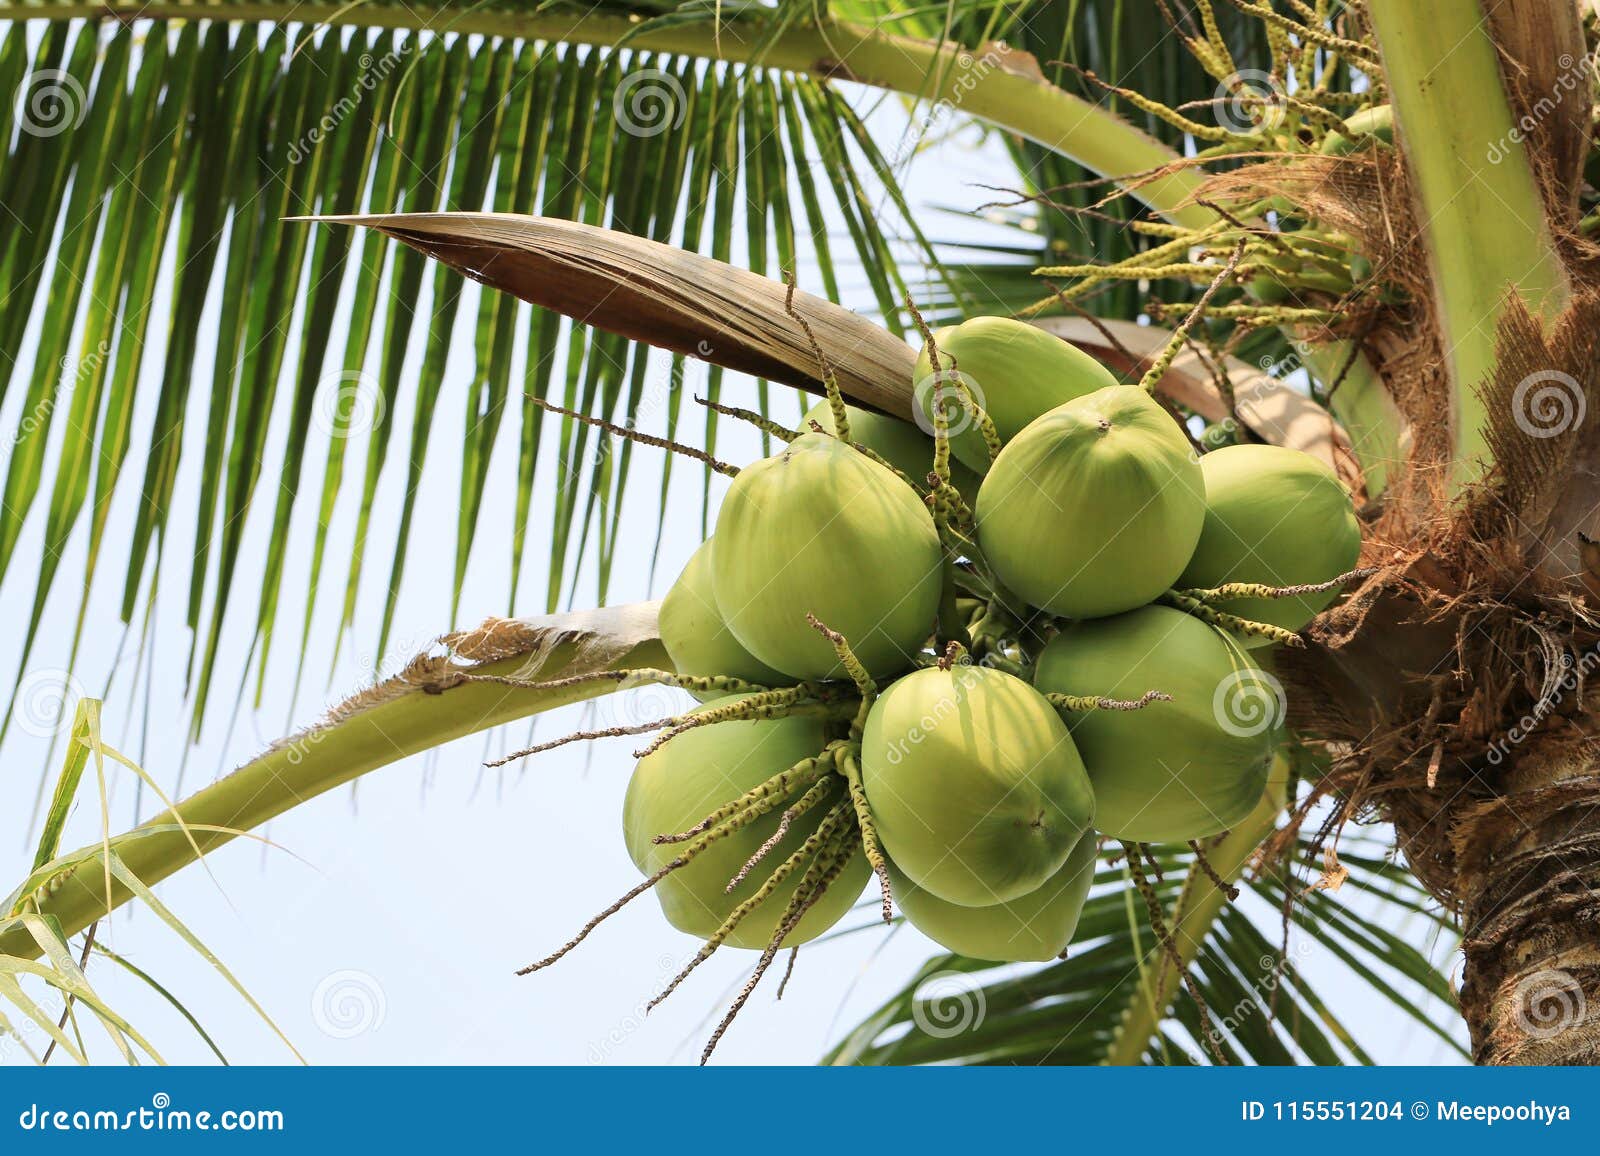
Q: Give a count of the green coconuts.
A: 10